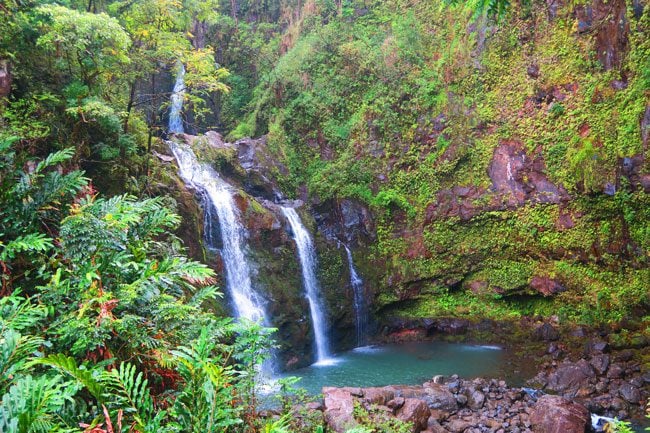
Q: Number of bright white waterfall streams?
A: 3